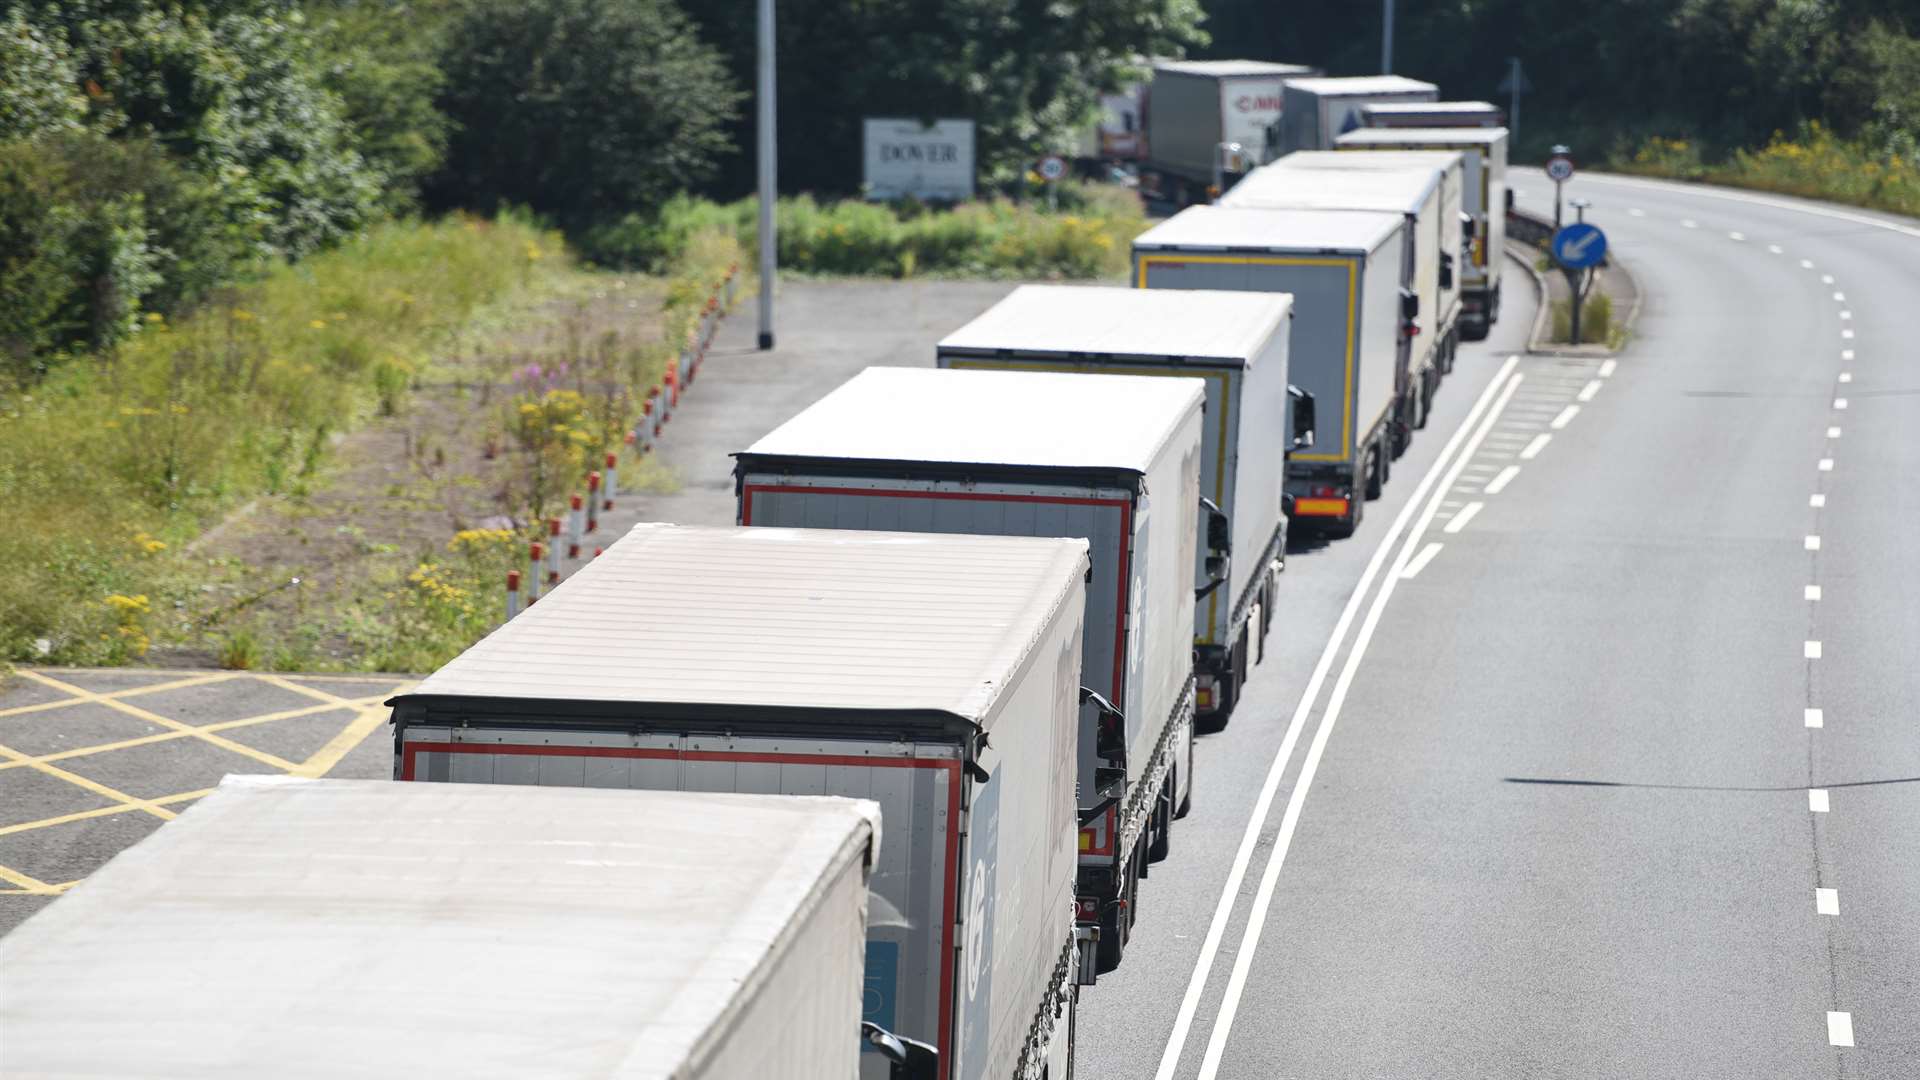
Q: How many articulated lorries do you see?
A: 12